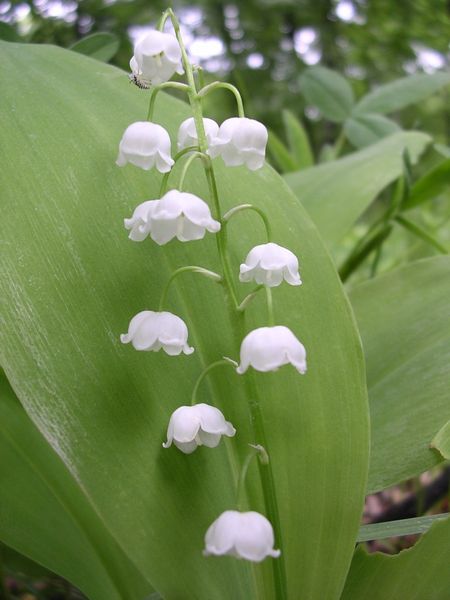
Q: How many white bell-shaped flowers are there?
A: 11